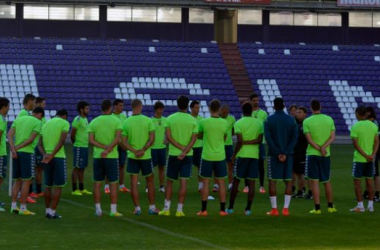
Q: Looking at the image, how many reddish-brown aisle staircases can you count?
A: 1